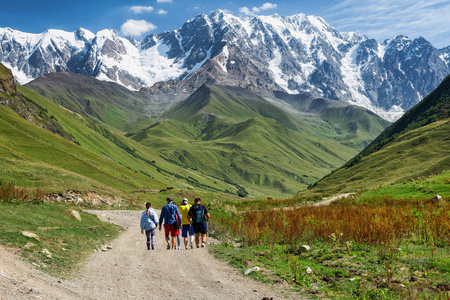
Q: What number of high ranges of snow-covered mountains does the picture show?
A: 1